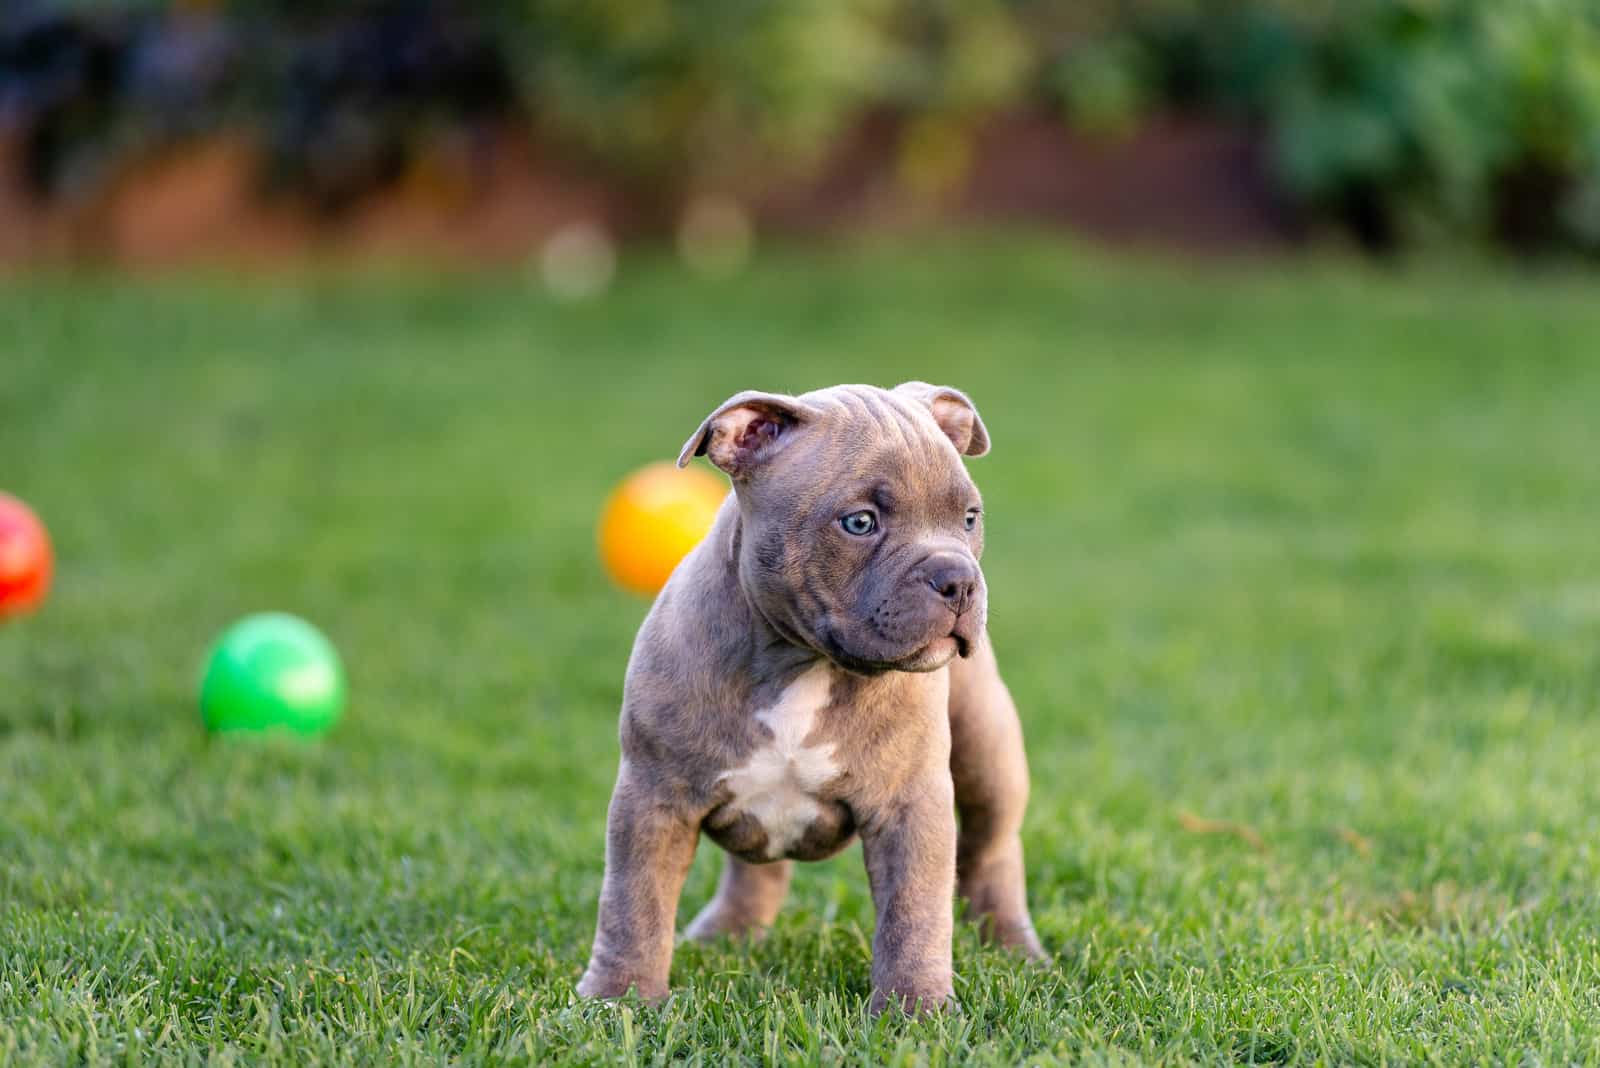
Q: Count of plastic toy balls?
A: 3